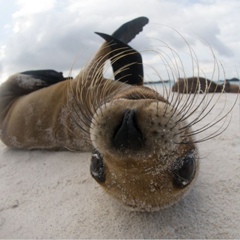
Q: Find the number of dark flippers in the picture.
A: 3